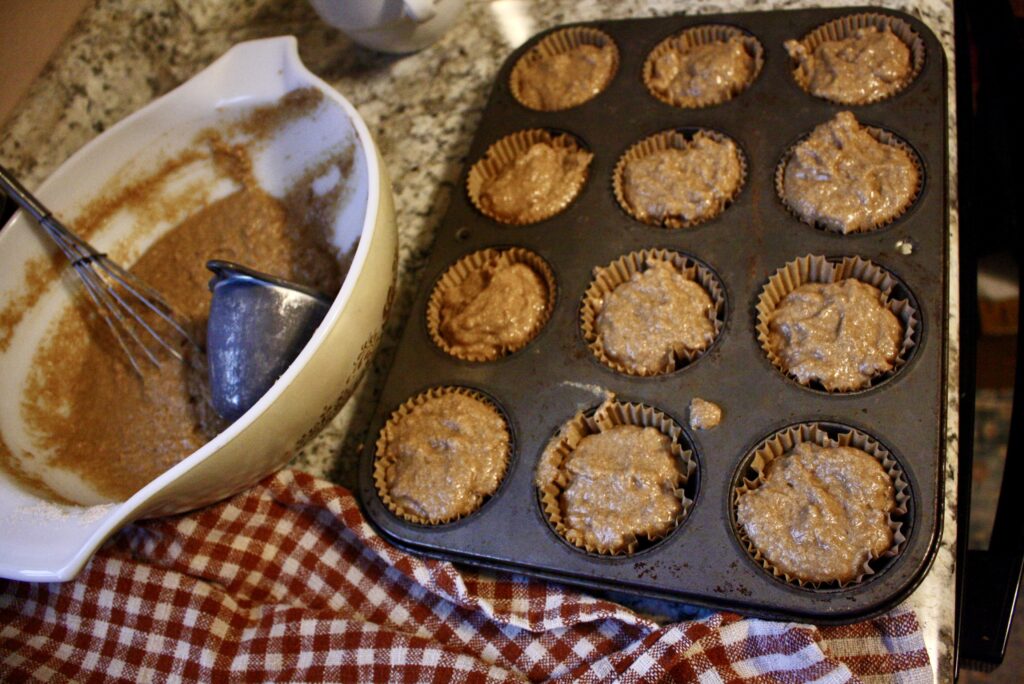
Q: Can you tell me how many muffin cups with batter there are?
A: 12